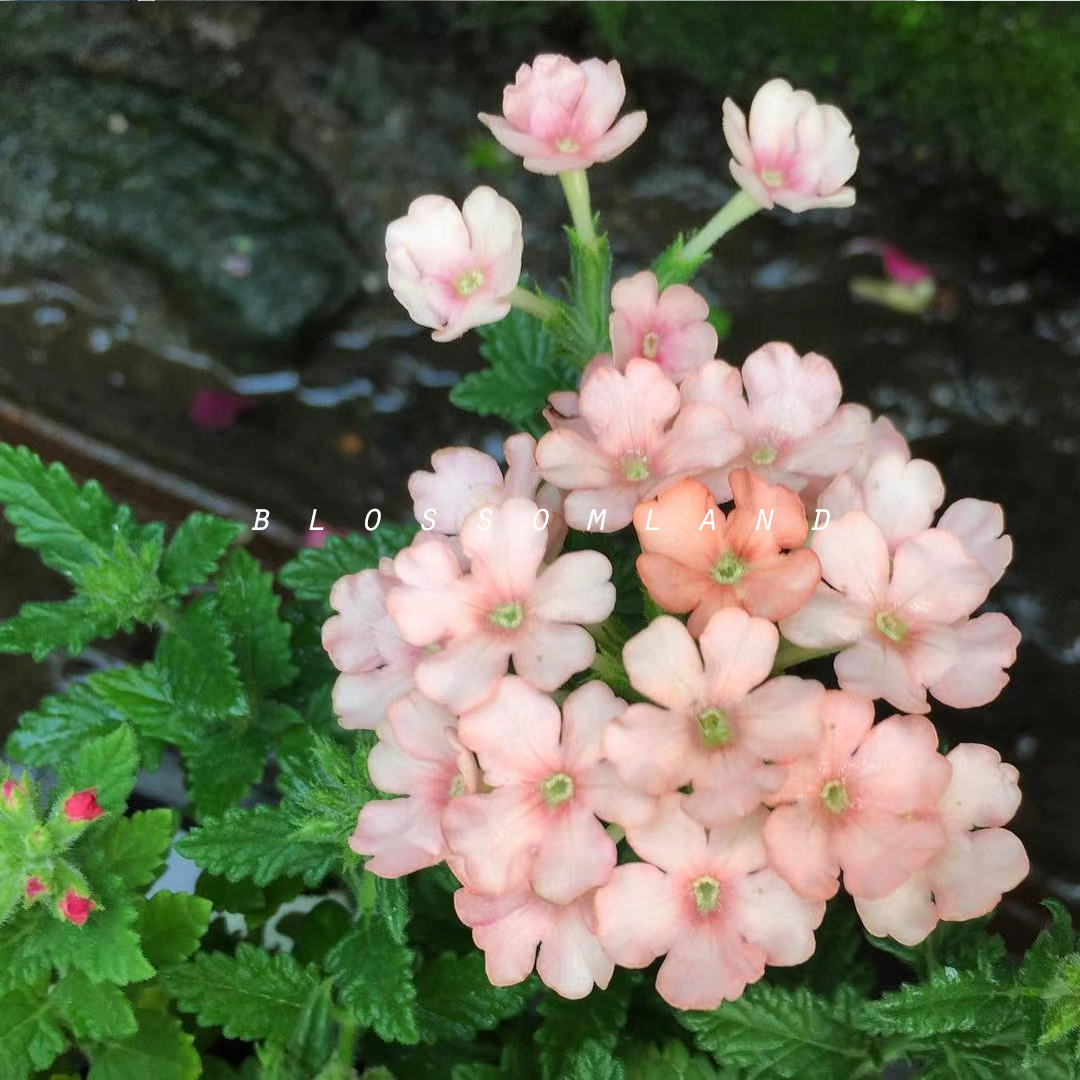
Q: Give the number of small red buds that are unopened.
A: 4